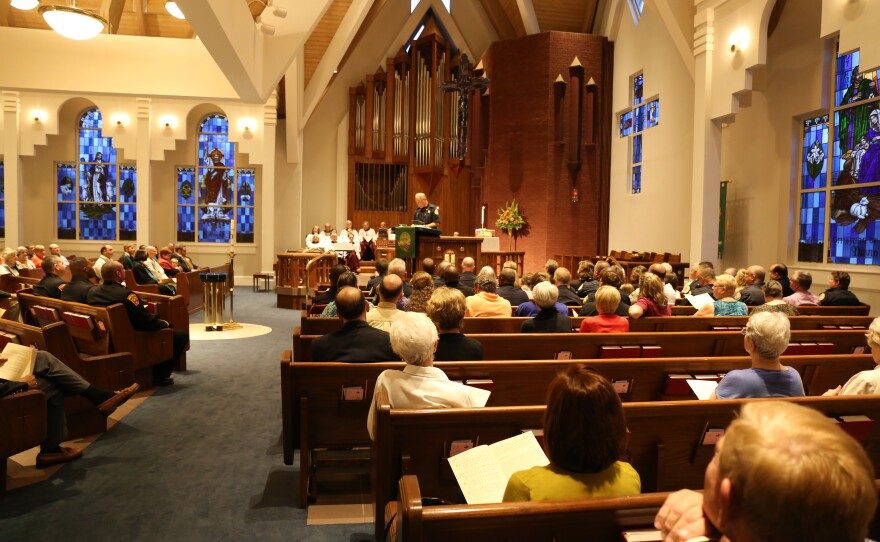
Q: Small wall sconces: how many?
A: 5